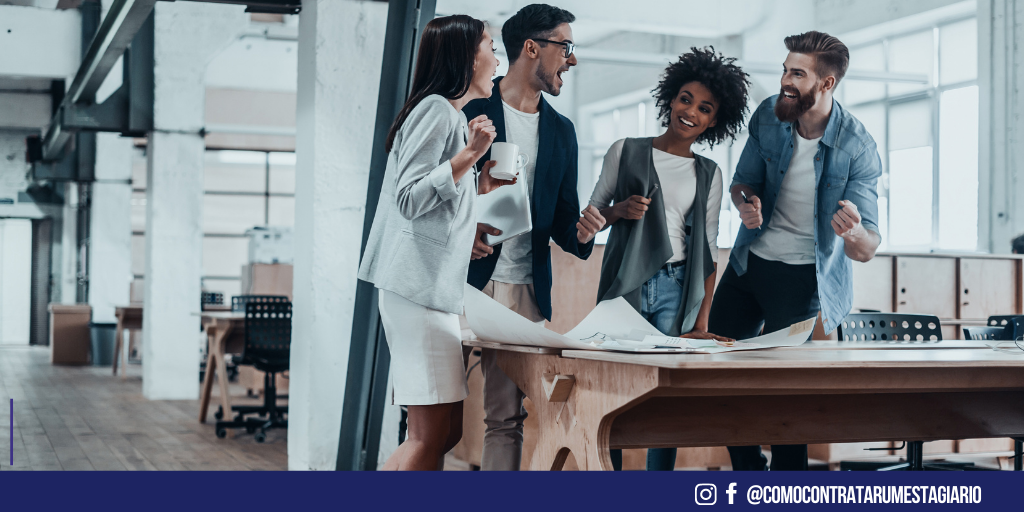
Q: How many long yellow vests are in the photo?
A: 0